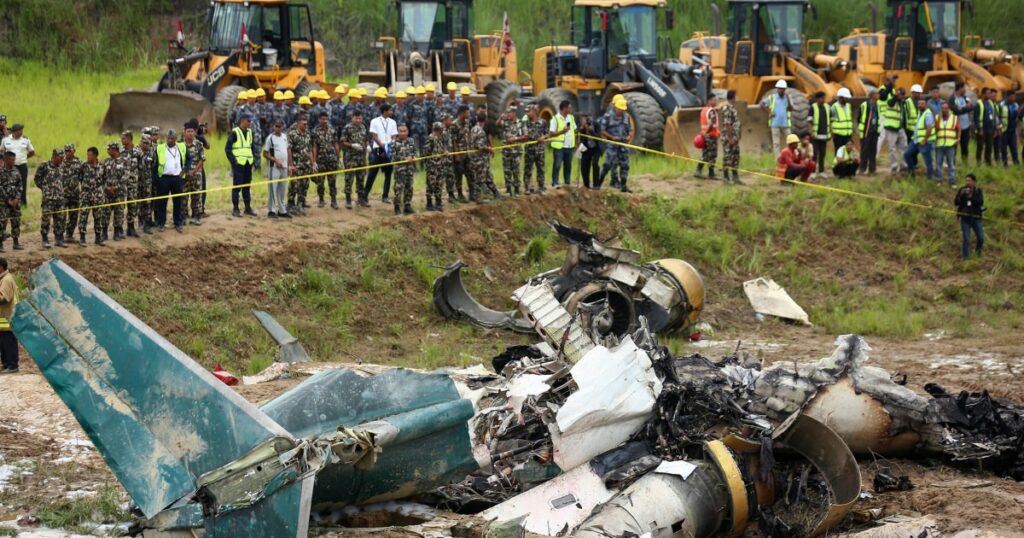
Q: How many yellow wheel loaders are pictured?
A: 5